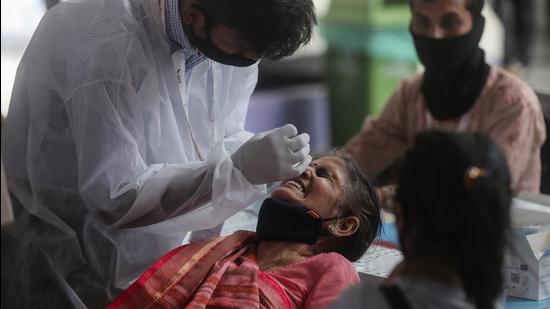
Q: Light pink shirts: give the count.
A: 1